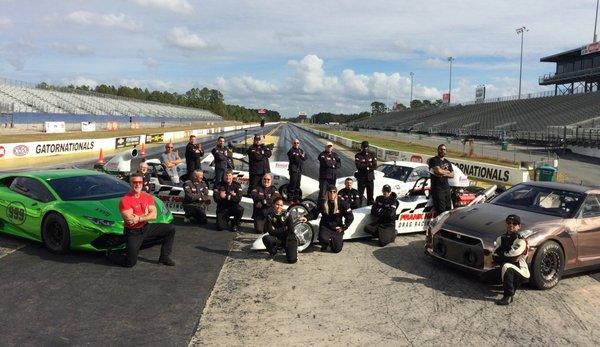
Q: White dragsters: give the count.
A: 2